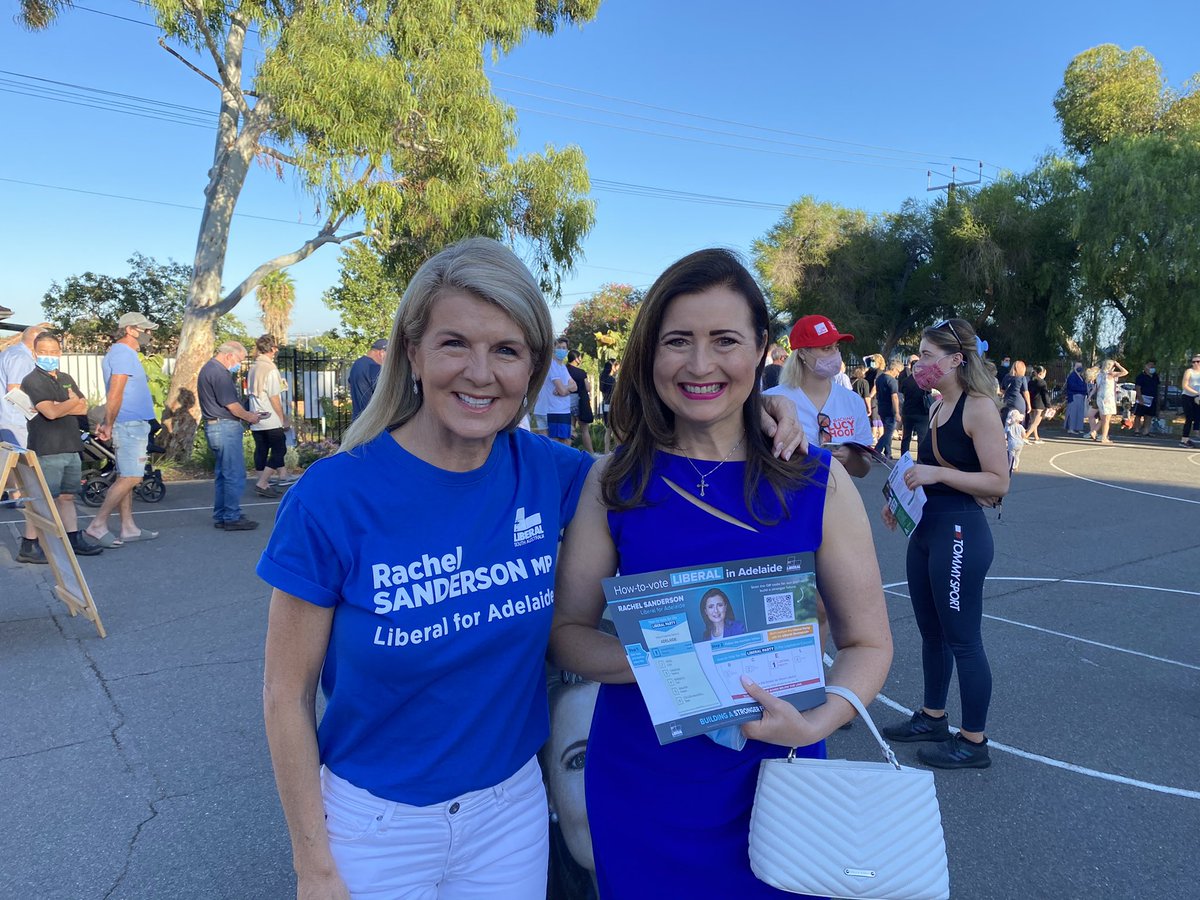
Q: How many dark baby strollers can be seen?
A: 1